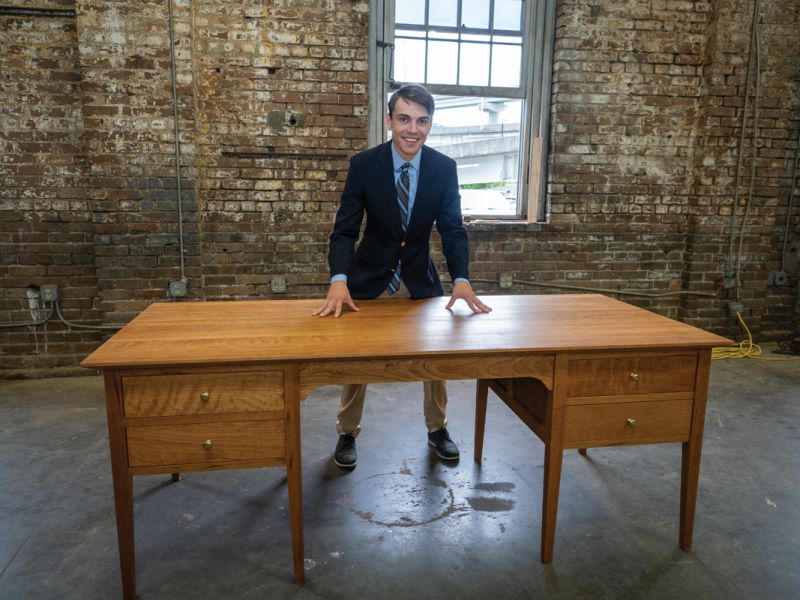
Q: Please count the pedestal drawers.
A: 4